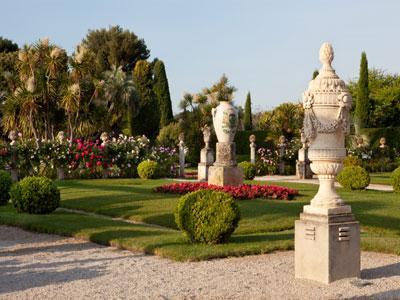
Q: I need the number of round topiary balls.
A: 7